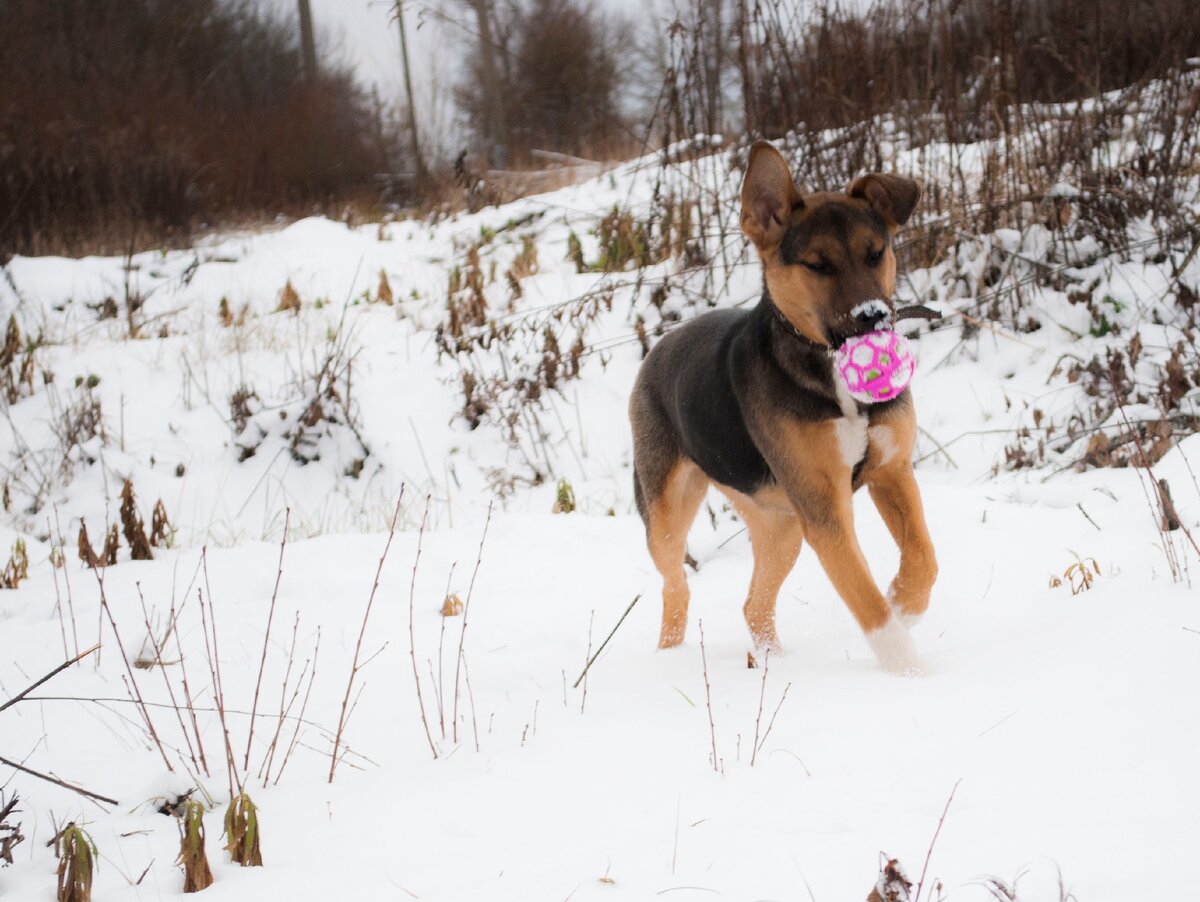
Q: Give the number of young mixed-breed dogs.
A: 1